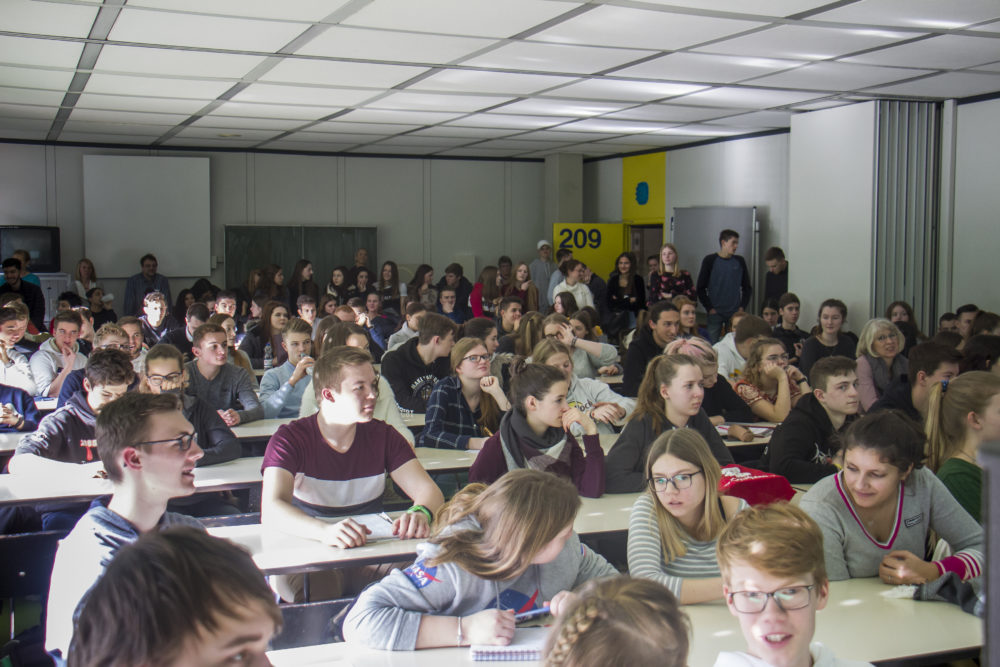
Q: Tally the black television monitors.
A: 1